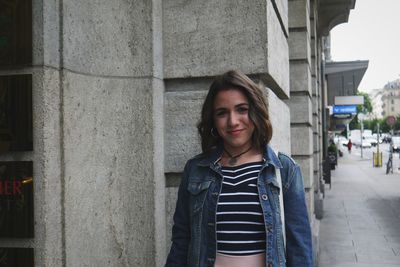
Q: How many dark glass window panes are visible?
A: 4